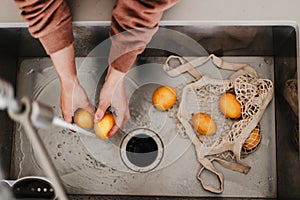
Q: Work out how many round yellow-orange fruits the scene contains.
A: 6